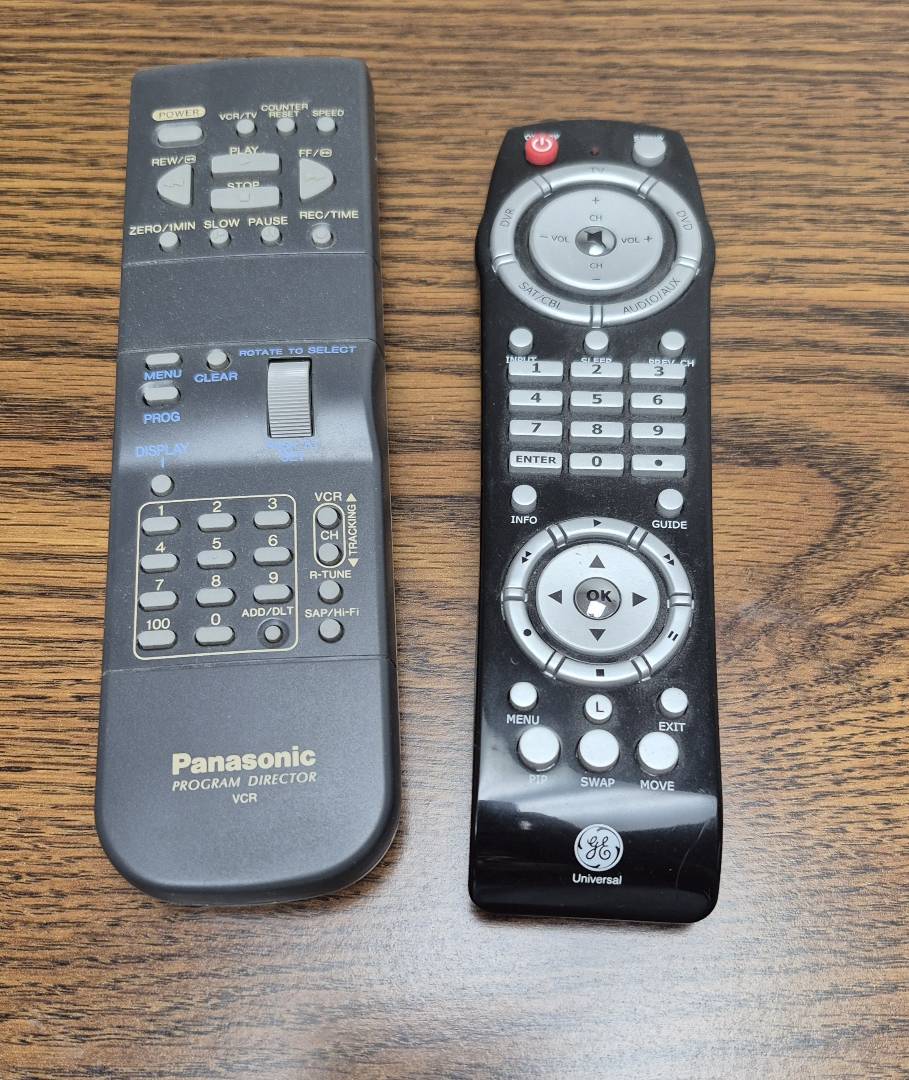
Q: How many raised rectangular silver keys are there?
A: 12